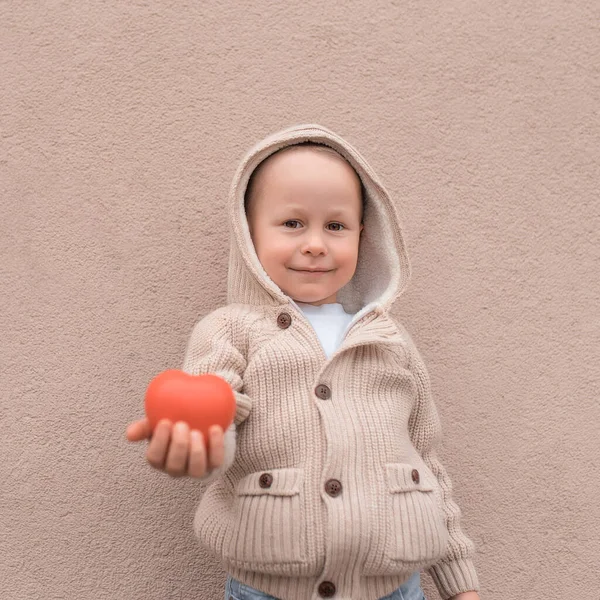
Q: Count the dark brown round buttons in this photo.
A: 6